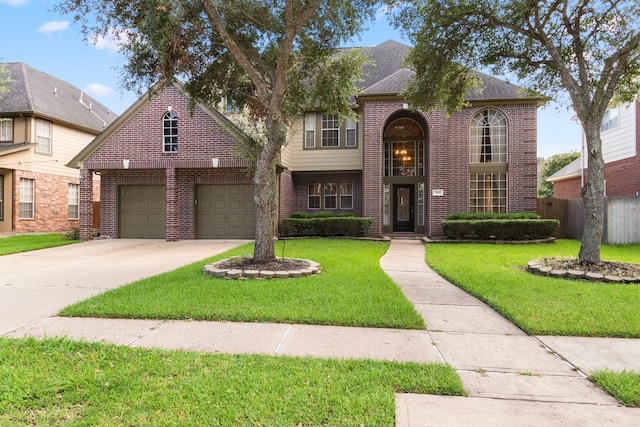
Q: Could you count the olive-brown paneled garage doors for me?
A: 2